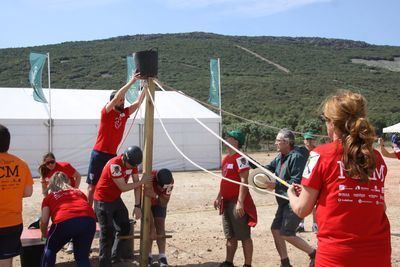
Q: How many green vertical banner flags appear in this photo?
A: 3